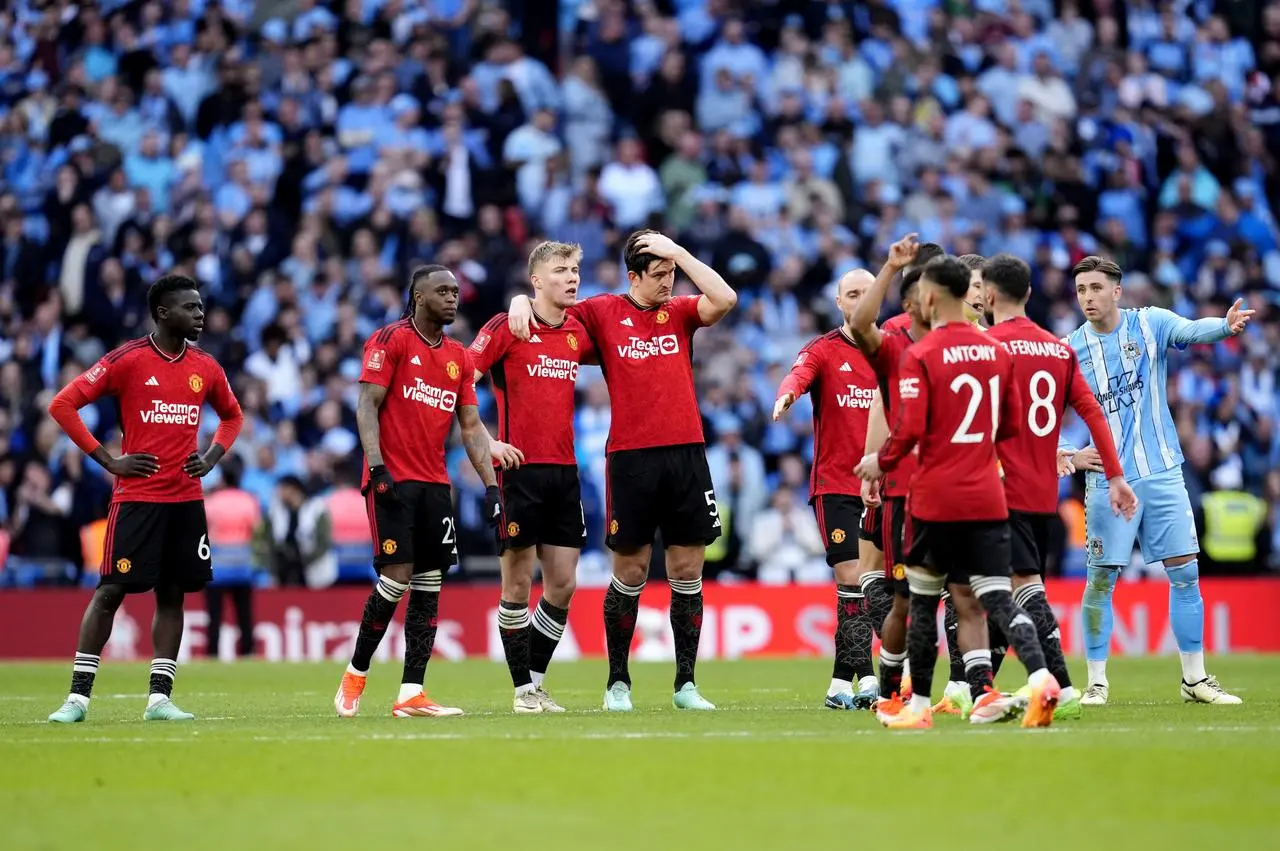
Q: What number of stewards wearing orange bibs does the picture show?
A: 2